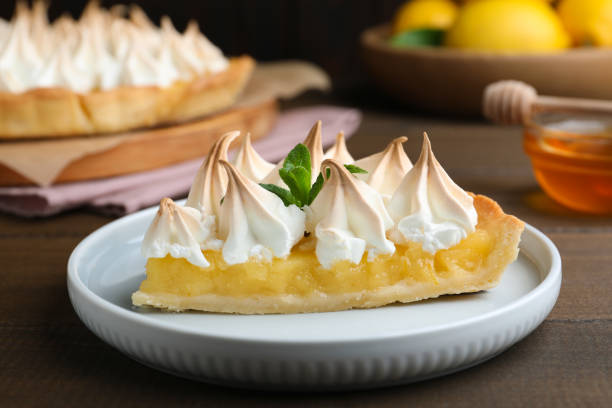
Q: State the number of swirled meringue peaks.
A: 9